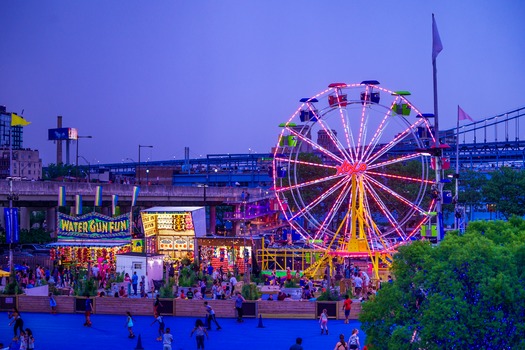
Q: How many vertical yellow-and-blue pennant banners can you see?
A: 5